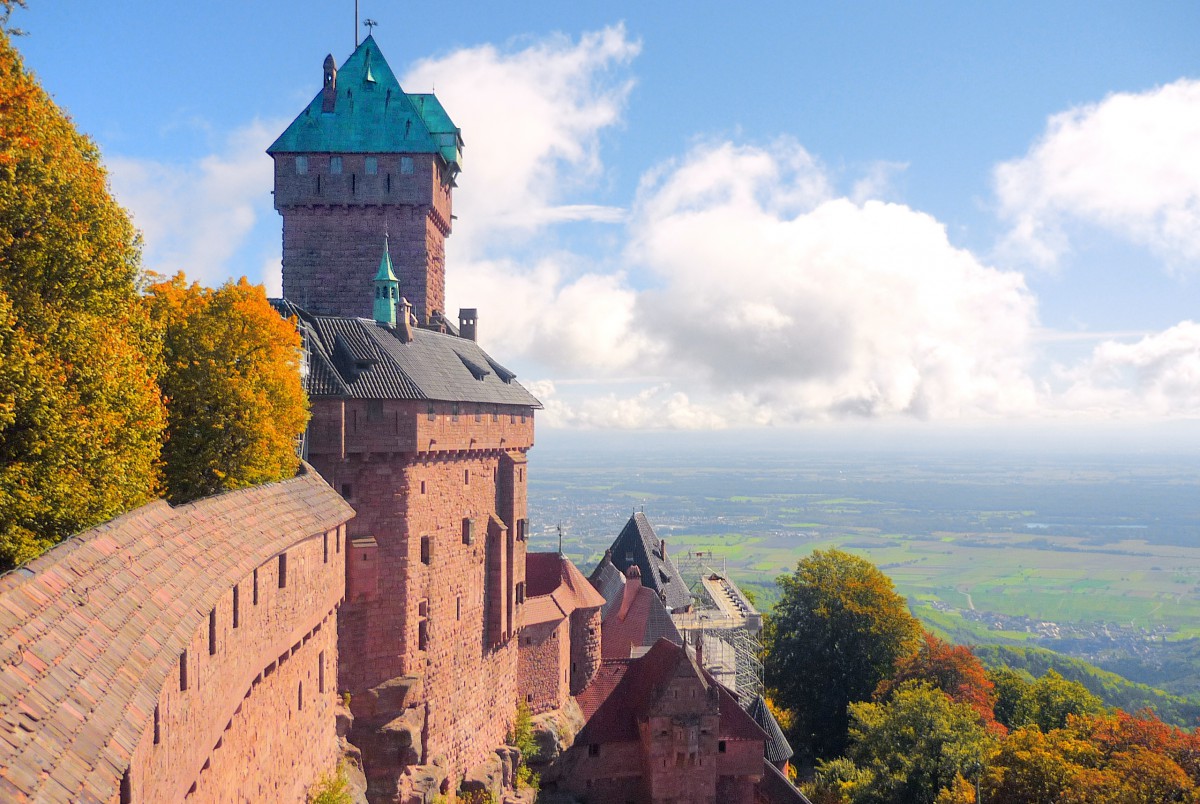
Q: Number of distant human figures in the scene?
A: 0